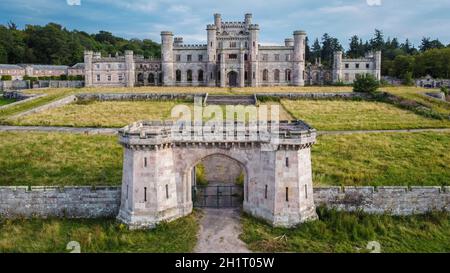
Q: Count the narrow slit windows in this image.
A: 8